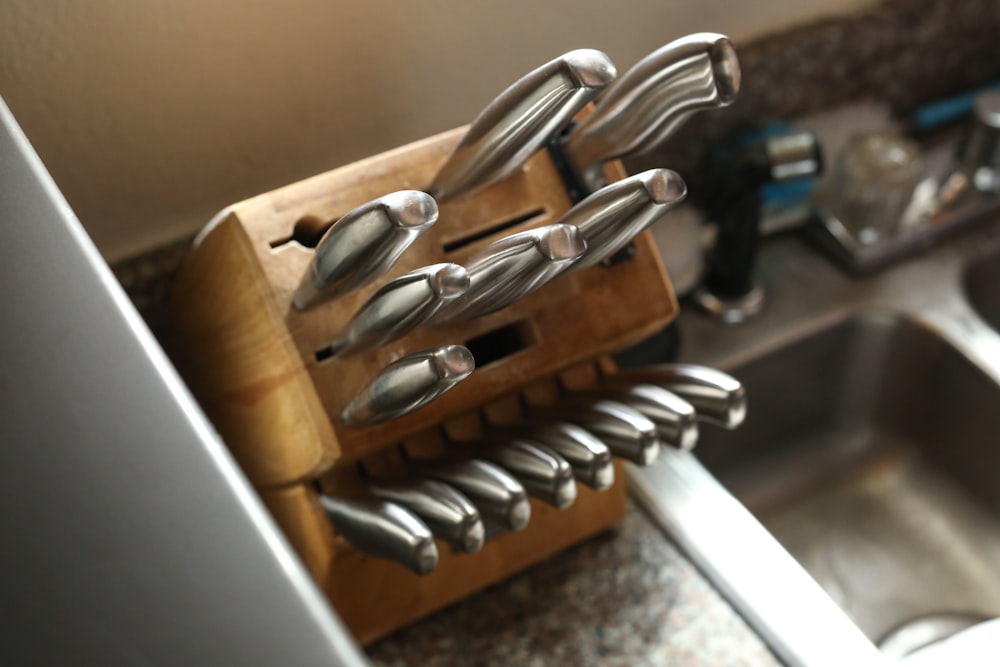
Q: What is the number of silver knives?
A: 15